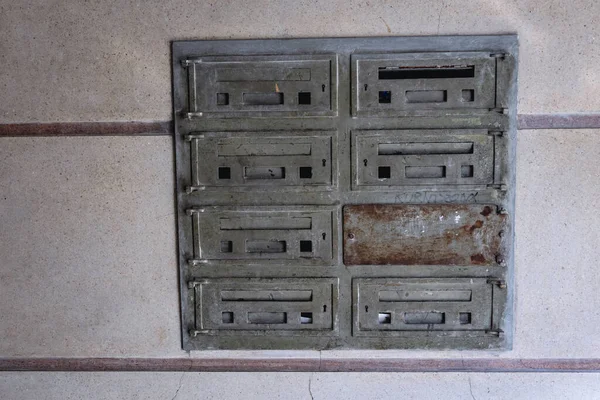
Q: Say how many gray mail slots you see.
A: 7